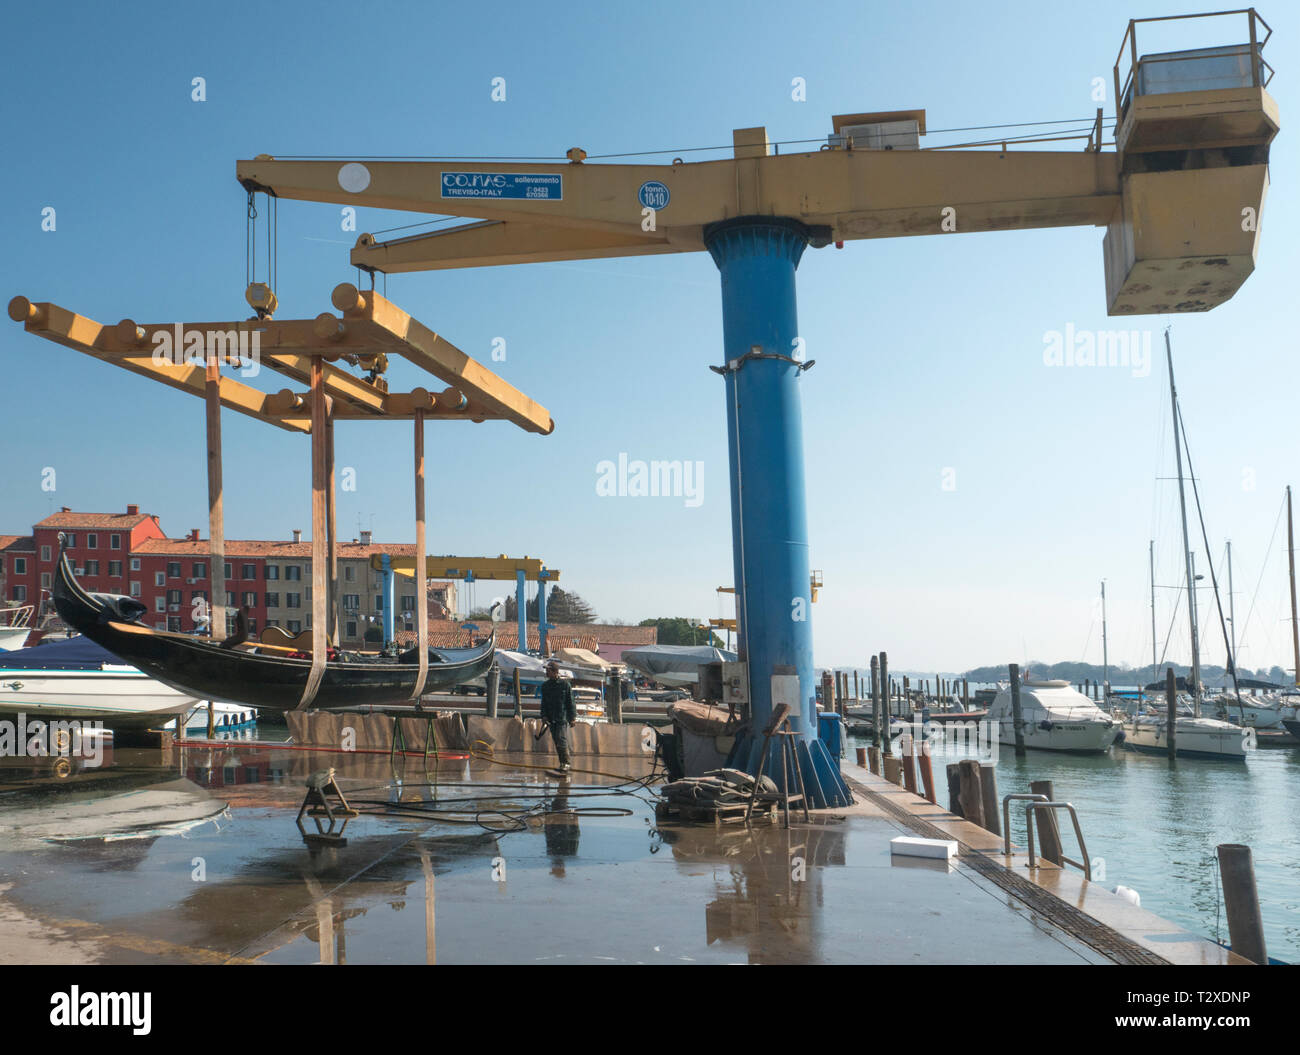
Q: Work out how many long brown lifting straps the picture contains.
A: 4